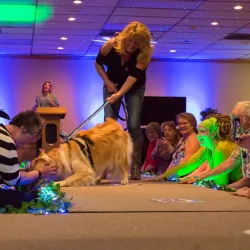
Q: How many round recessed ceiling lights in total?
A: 7